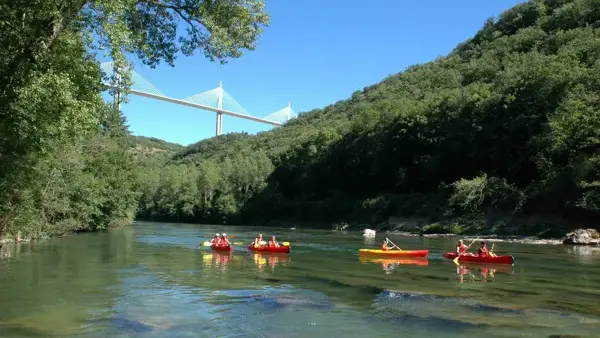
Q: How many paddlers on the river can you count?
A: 7